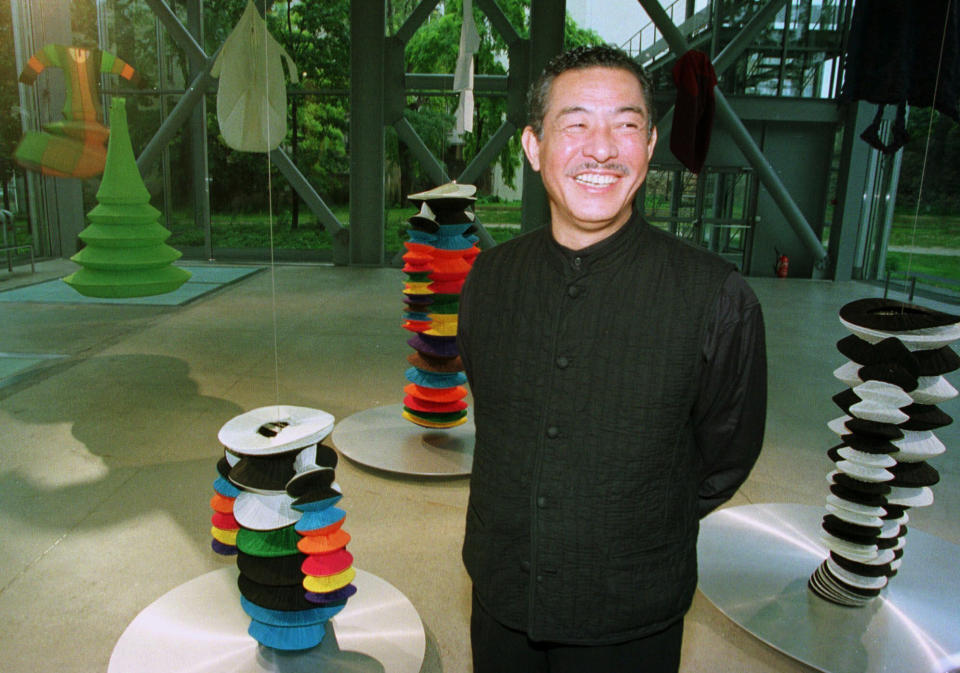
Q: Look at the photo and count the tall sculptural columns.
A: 3